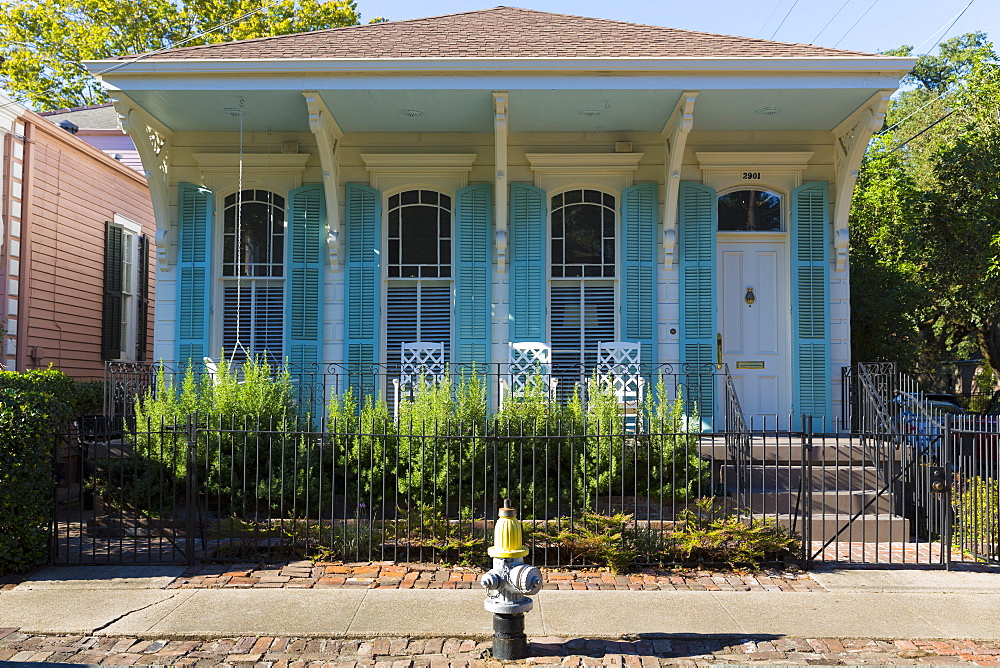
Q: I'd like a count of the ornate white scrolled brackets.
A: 5